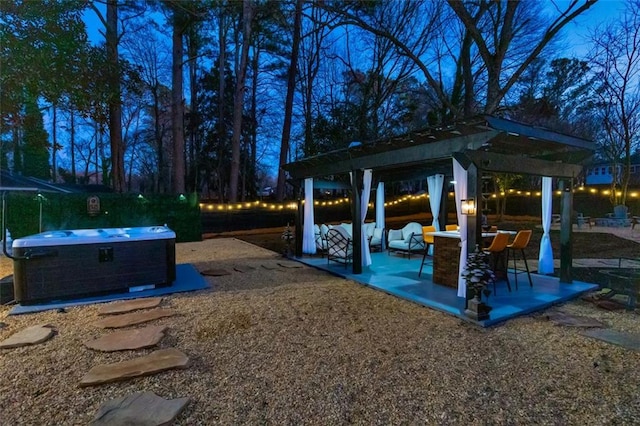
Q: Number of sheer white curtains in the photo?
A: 6